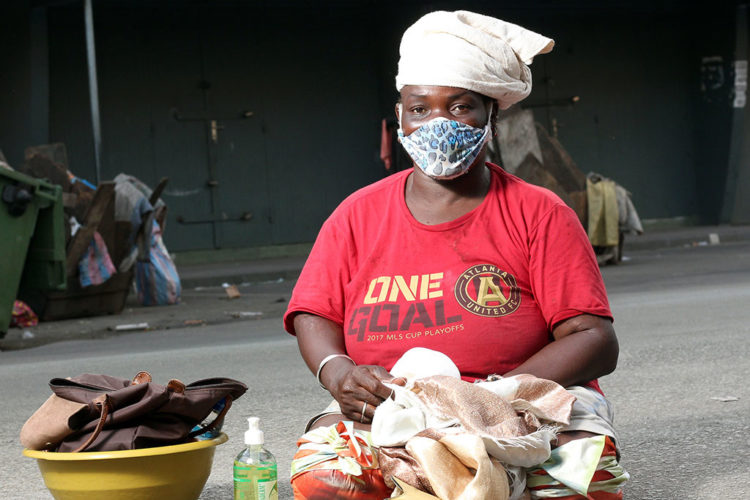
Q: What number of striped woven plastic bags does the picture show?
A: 2